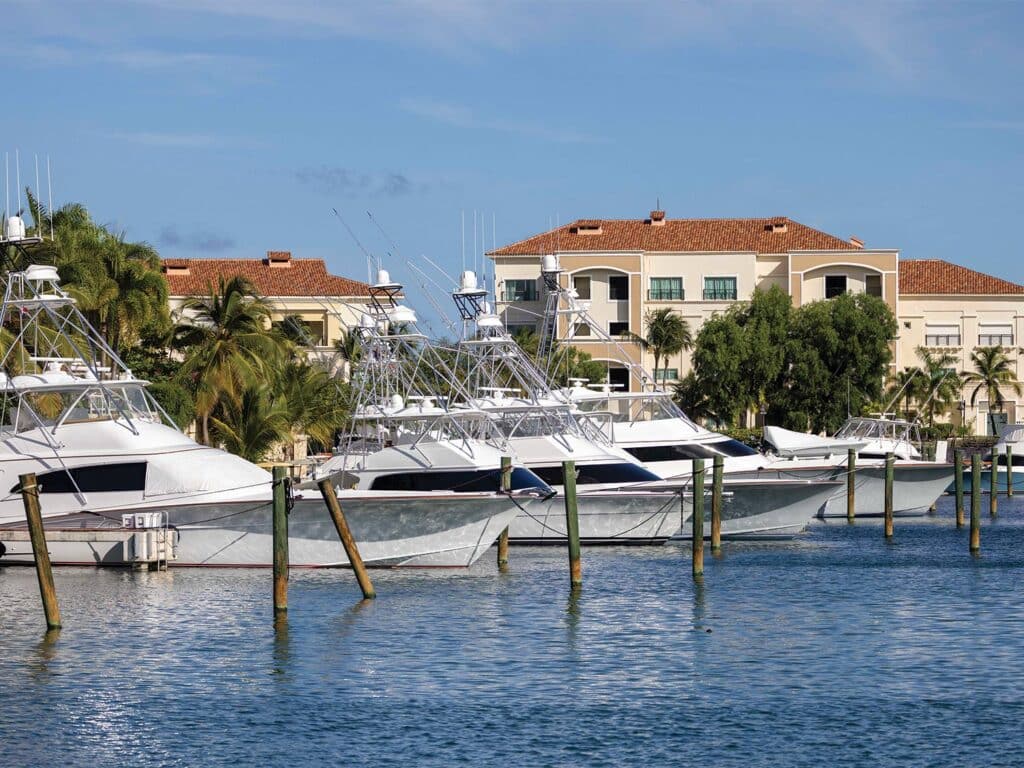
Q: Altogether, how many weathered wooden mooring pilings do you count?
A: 13